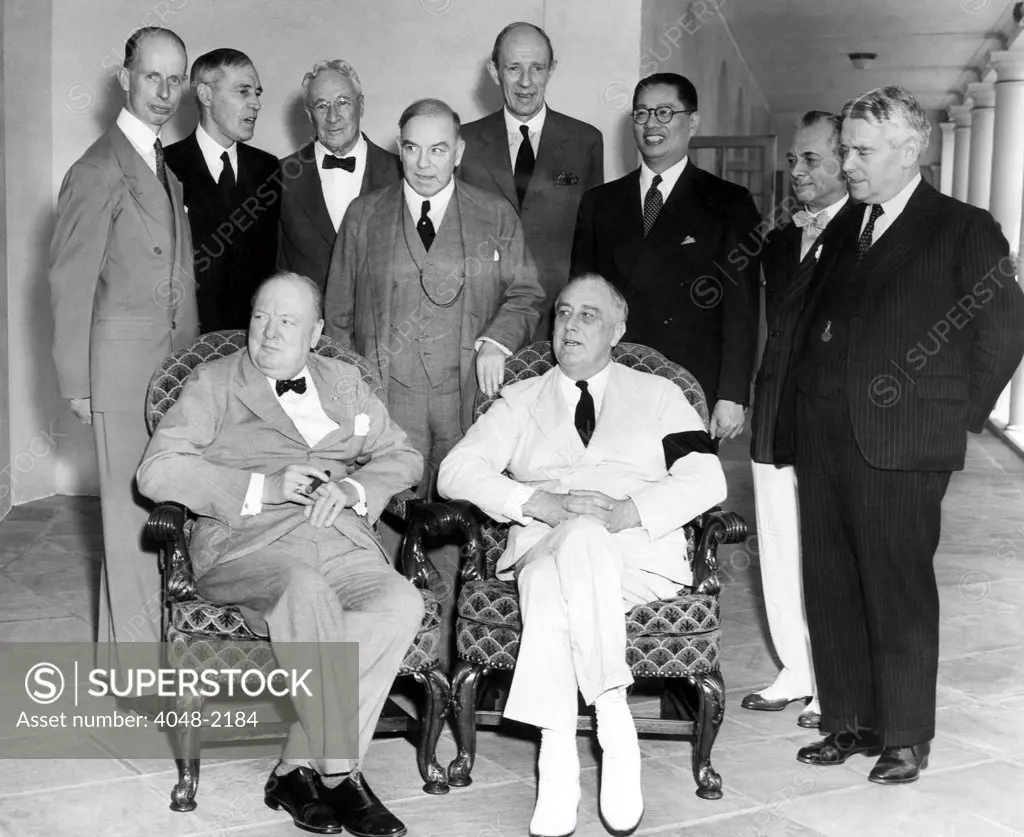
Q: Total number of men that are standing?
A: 8